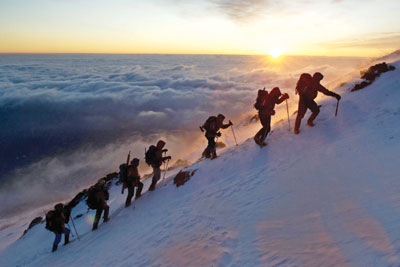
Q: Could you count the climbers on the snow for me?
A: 7